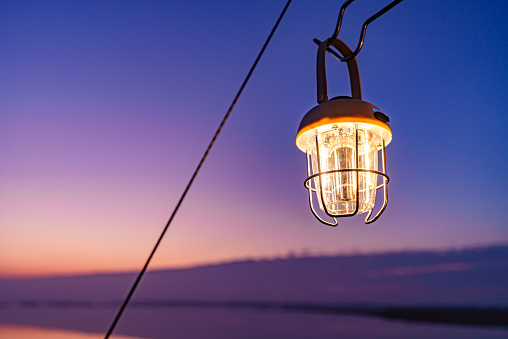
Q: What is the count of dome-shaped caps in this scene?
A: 1